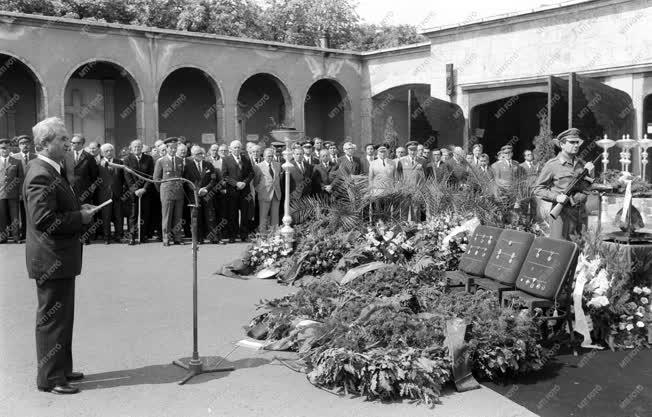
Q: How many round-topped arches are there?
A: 5